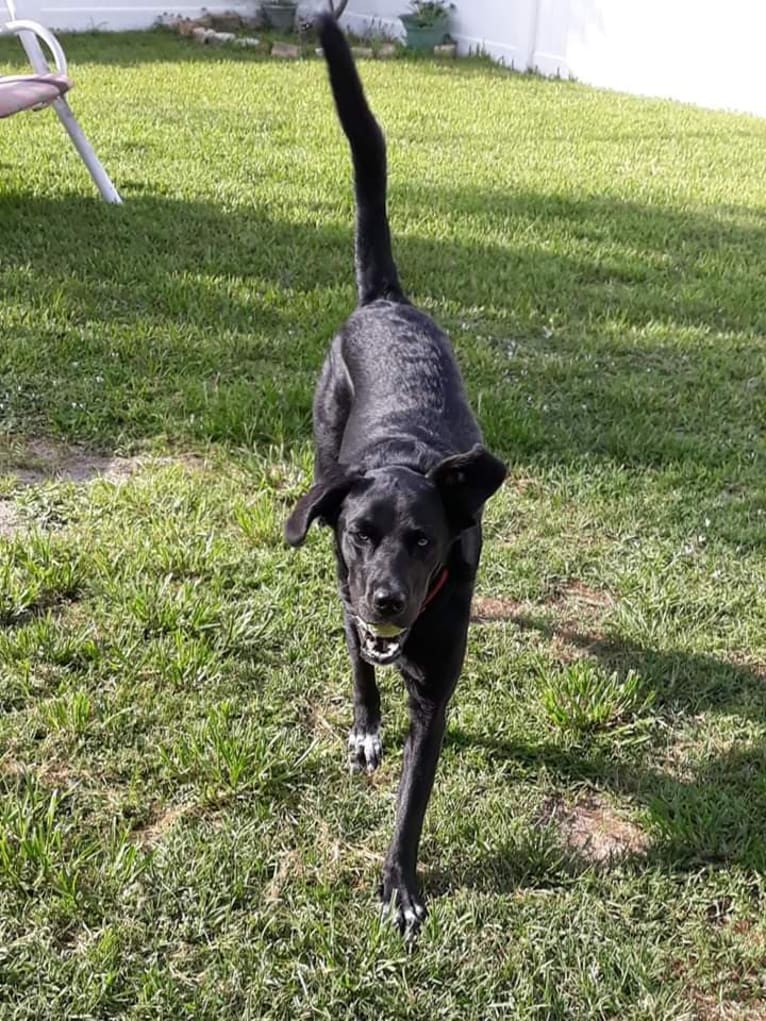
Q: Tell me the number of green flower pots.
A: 2